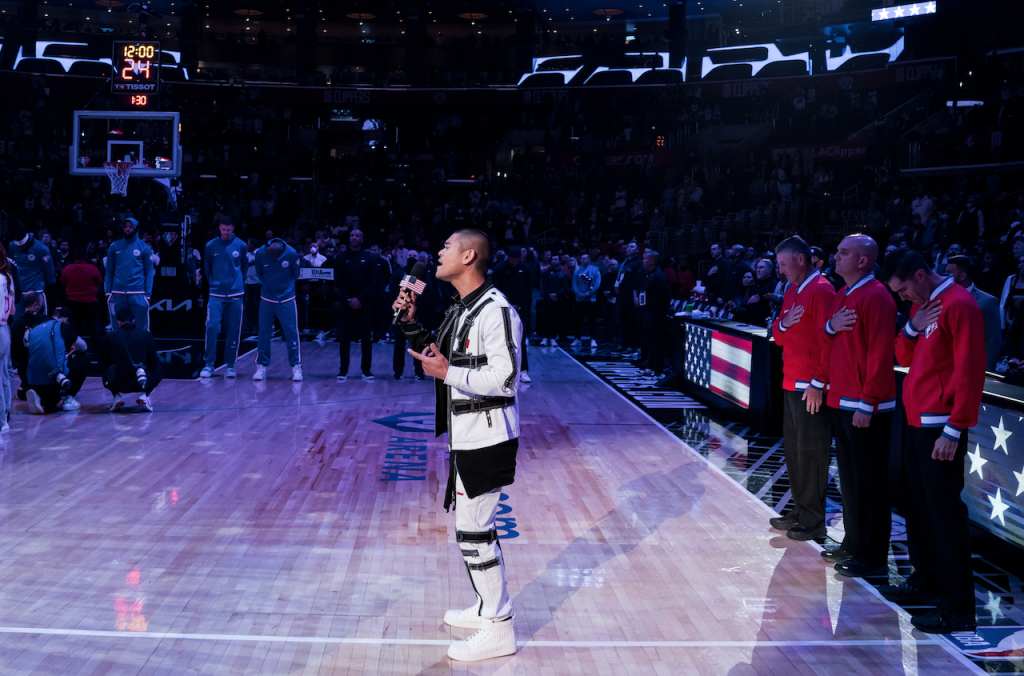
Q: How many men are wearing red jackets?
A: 3